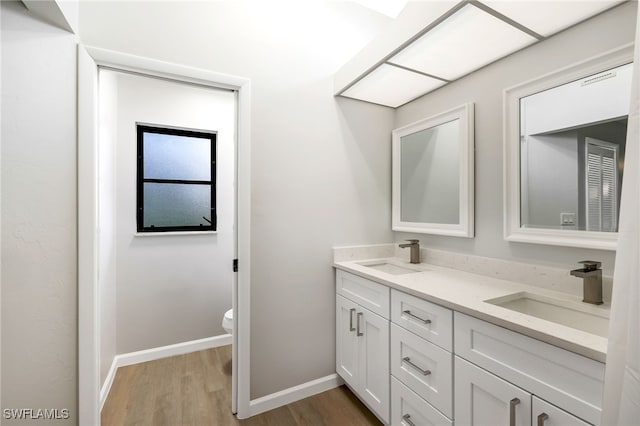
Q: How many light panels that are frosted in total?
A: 3